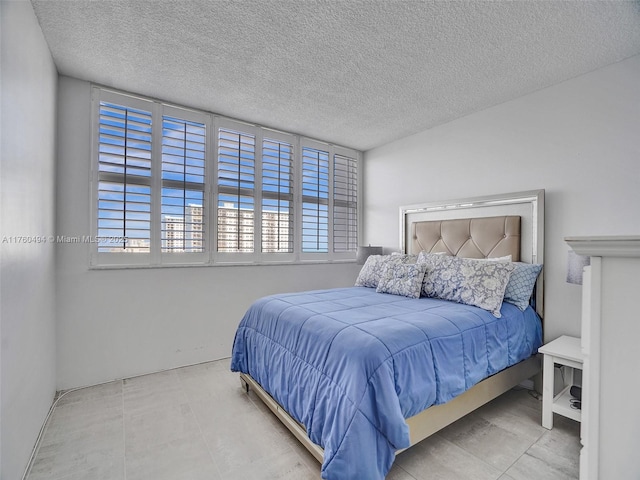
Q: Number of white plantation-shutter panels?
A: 6